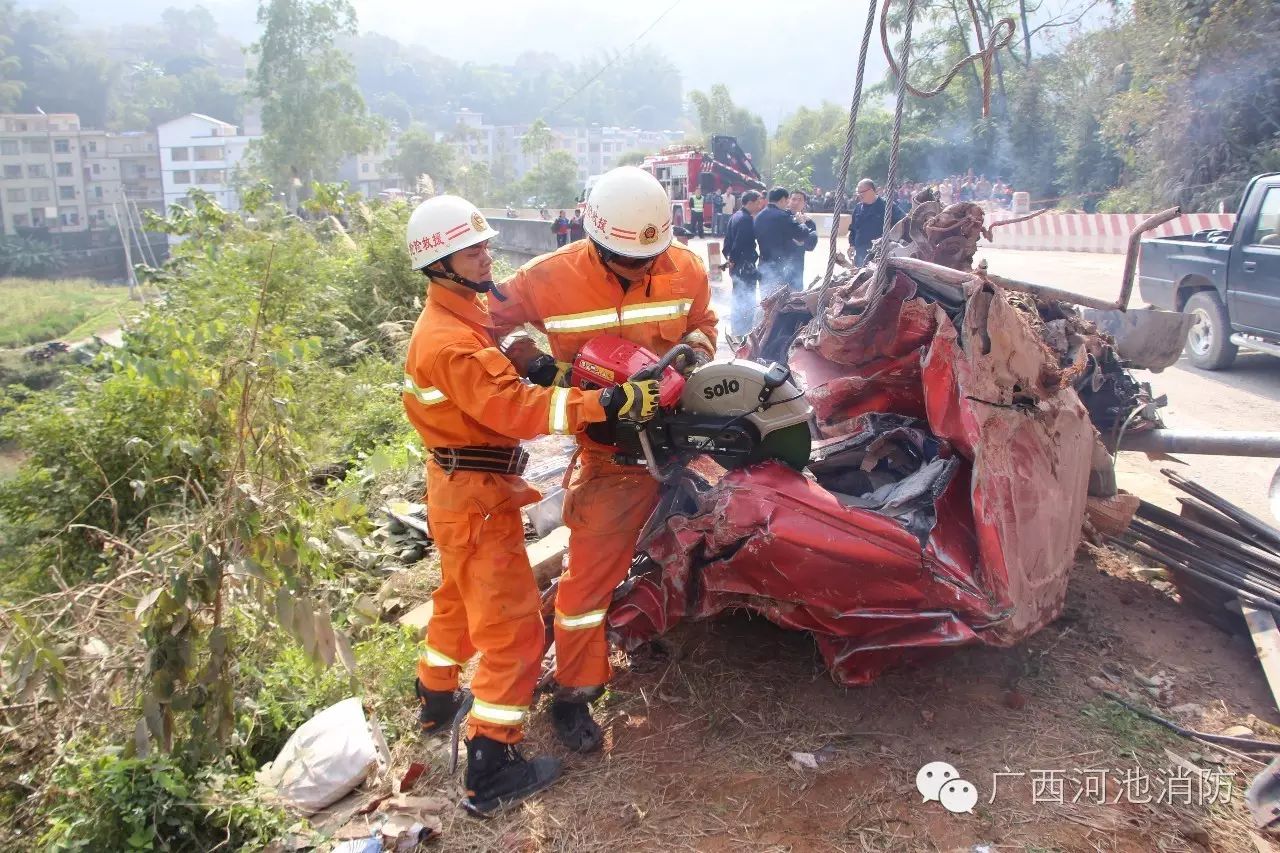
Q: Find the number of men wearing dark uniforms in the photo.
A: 4